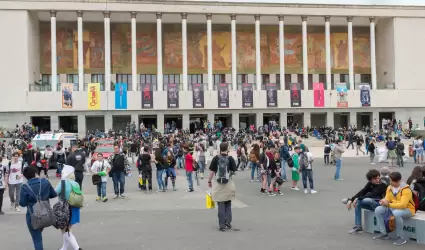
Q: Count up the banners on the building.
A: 13